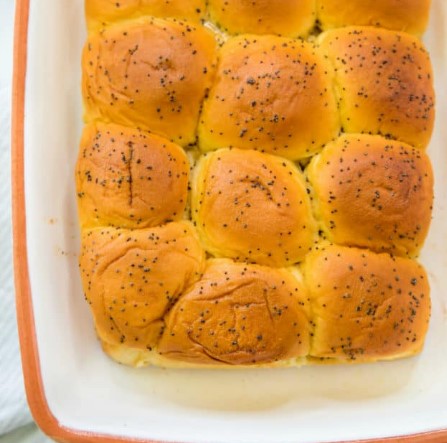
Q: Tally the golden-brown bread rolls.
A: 12